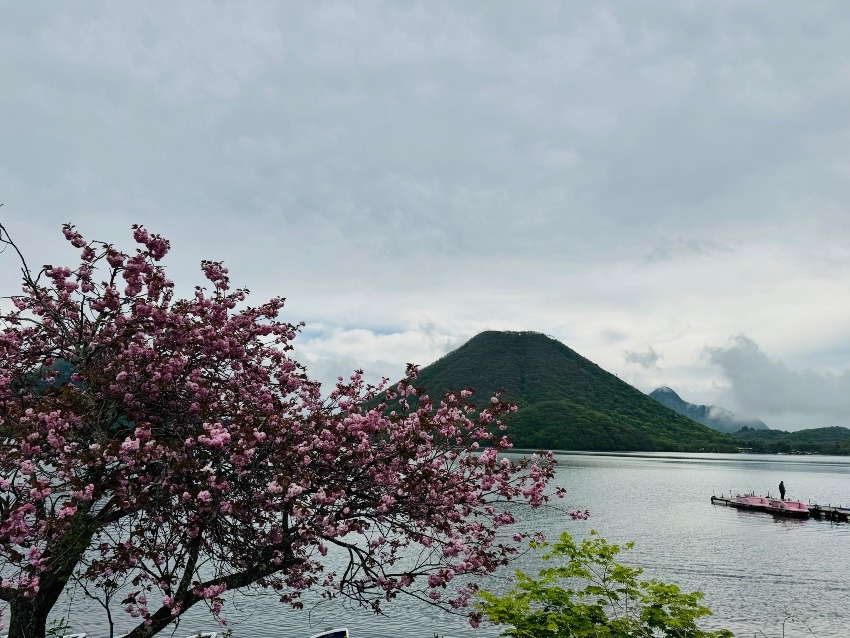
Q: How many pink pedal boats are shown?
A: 2